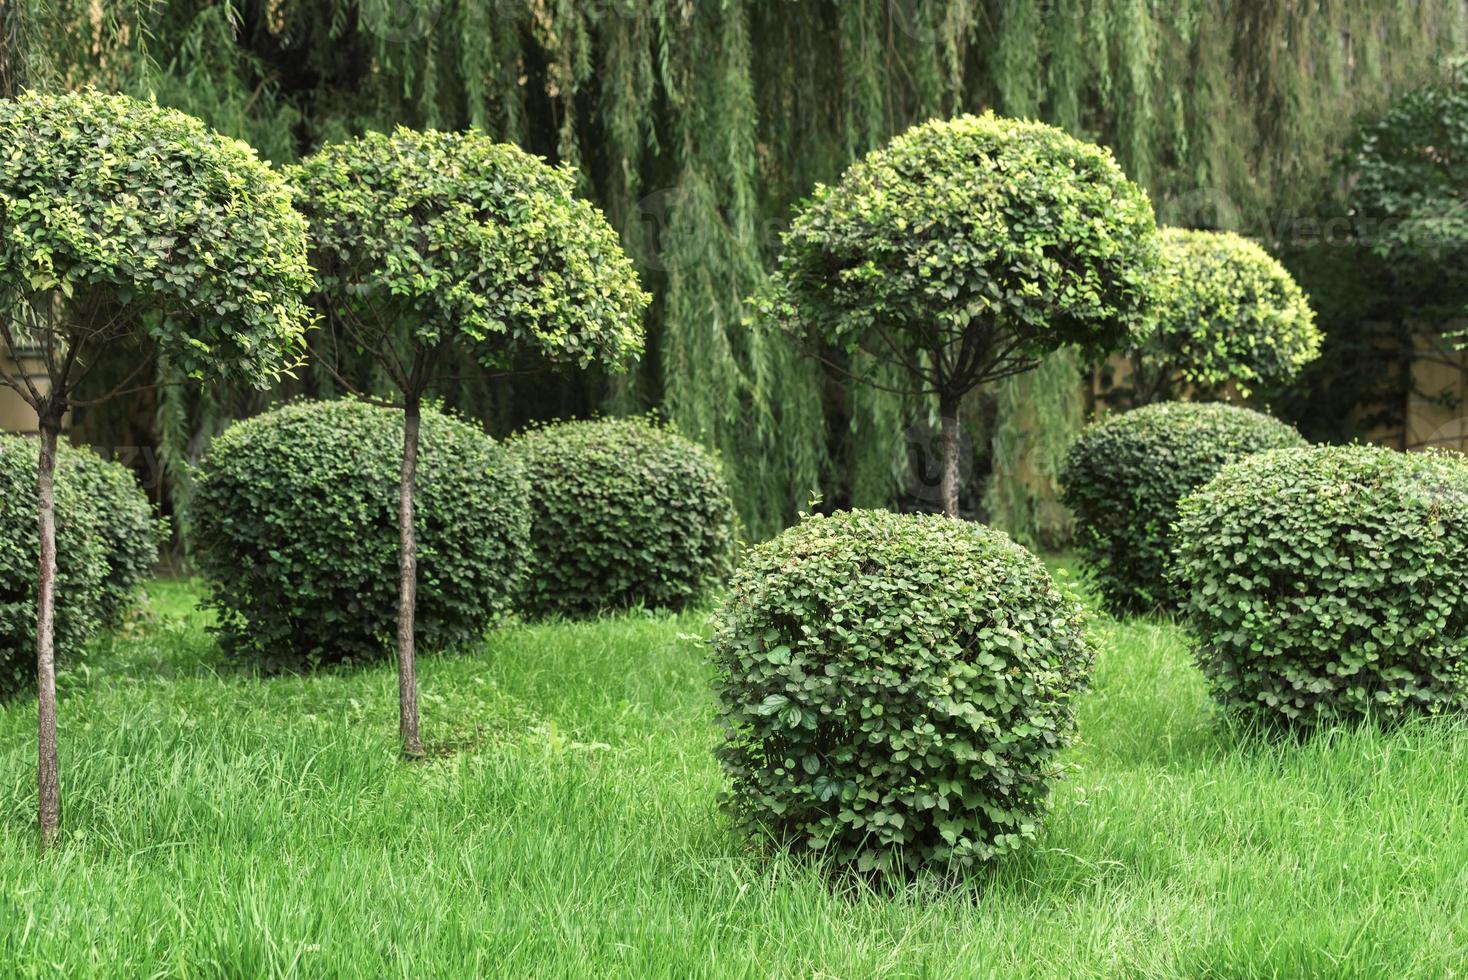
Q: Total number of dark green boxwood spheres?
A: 7